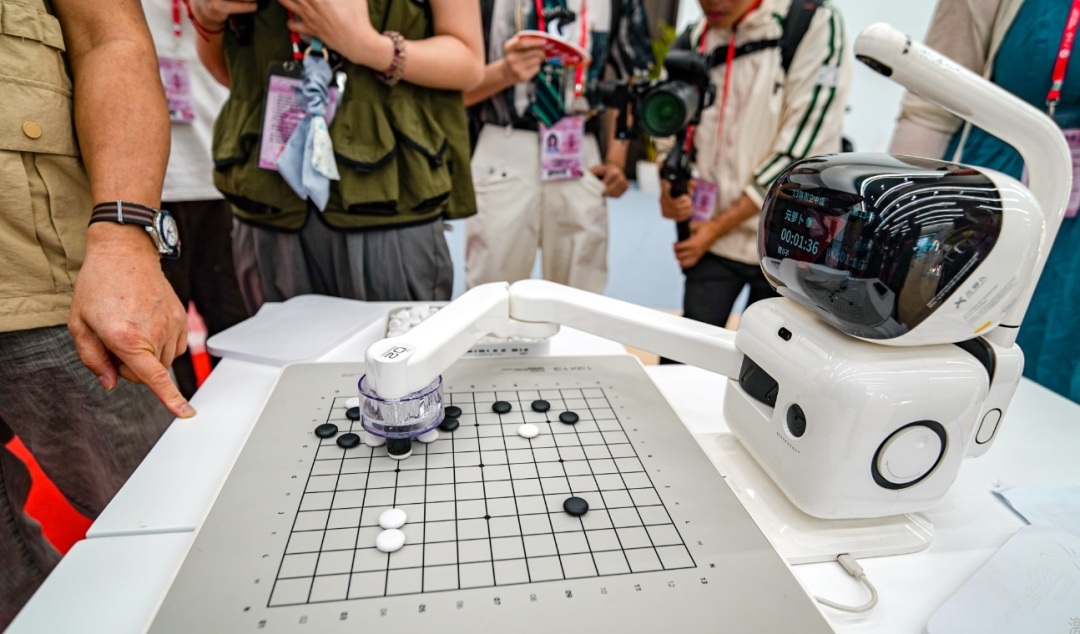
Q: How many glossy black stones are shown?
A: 9